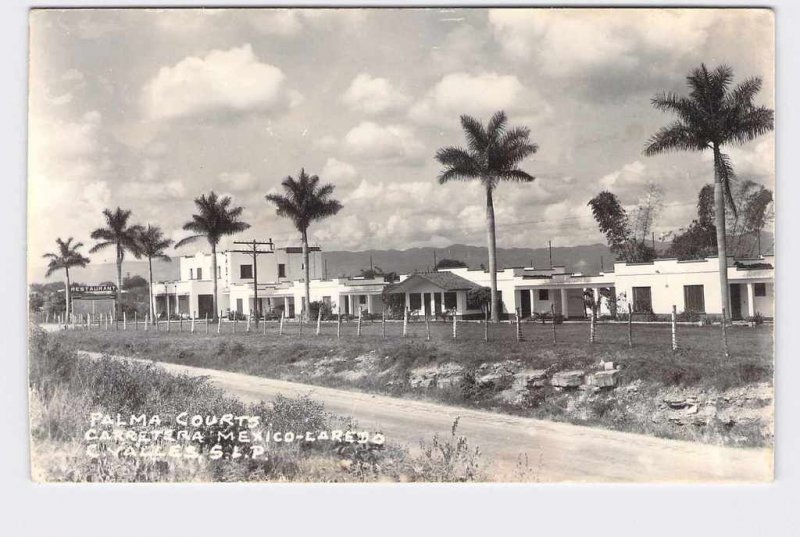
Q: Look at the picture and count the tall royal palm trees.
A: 7